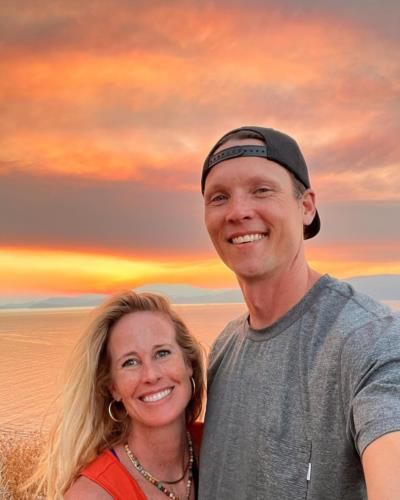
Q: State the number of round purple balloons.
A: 0